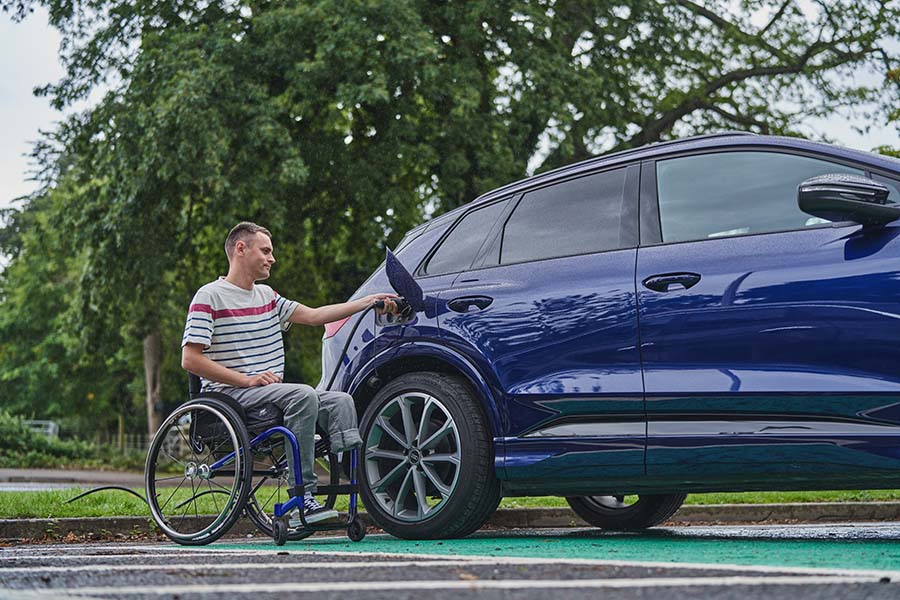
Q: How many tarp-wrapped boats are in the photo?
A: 0